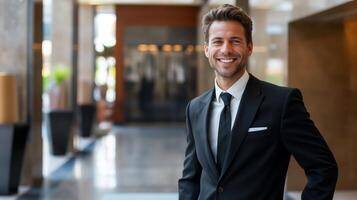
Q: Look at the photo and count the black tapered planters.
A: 3